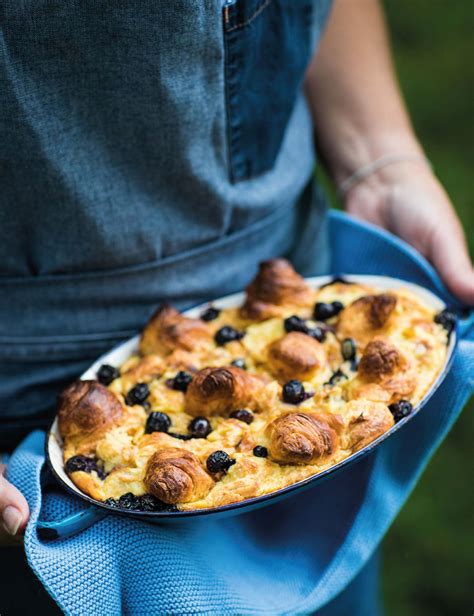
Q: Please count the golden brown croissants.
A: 9